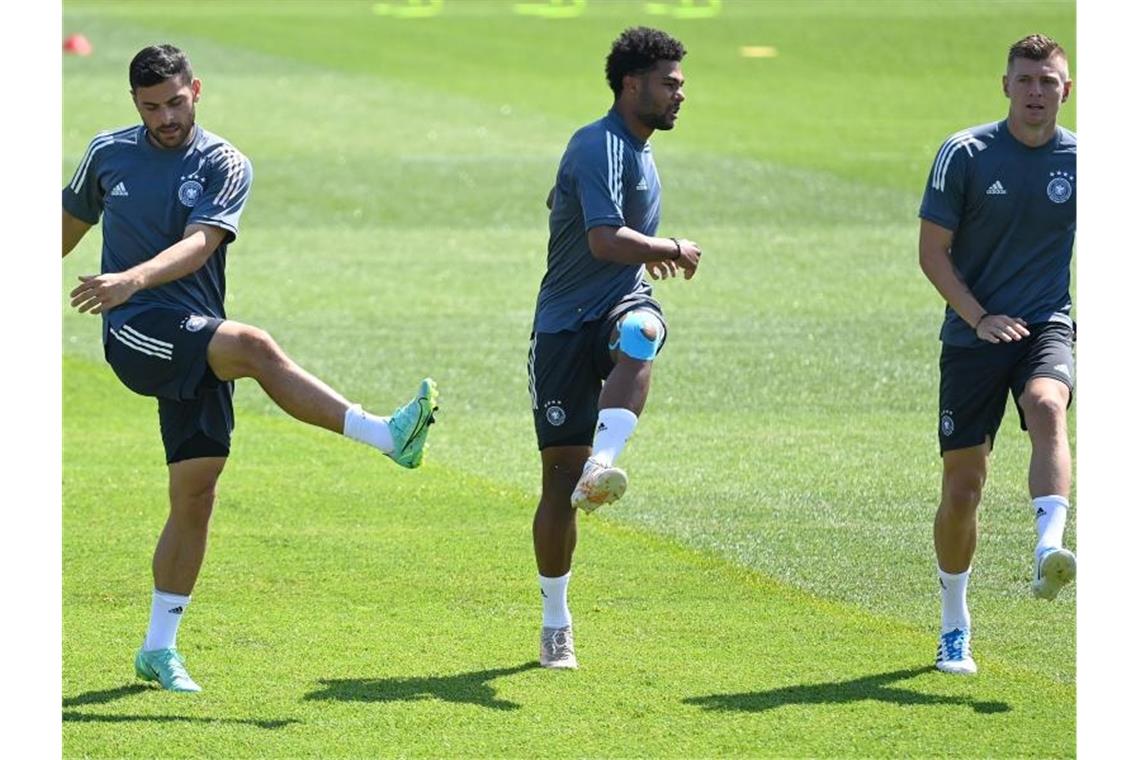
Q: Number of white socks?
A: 6